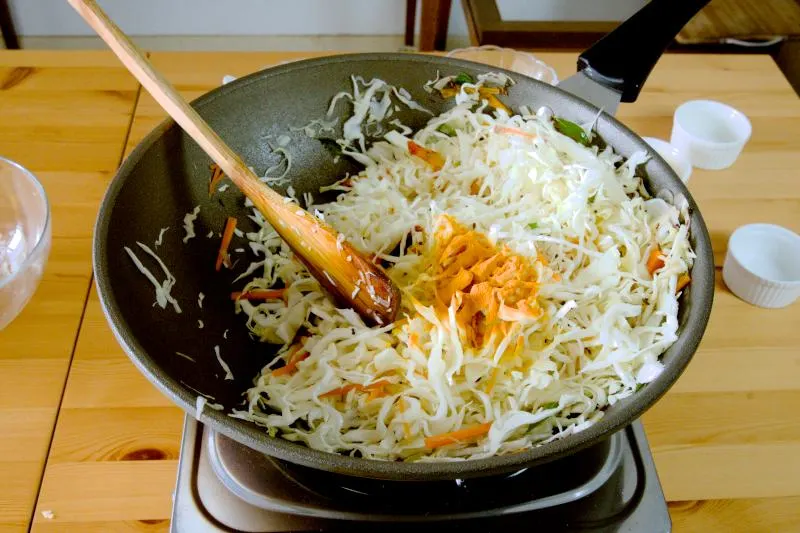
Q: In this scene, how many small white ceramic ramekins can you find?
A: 3